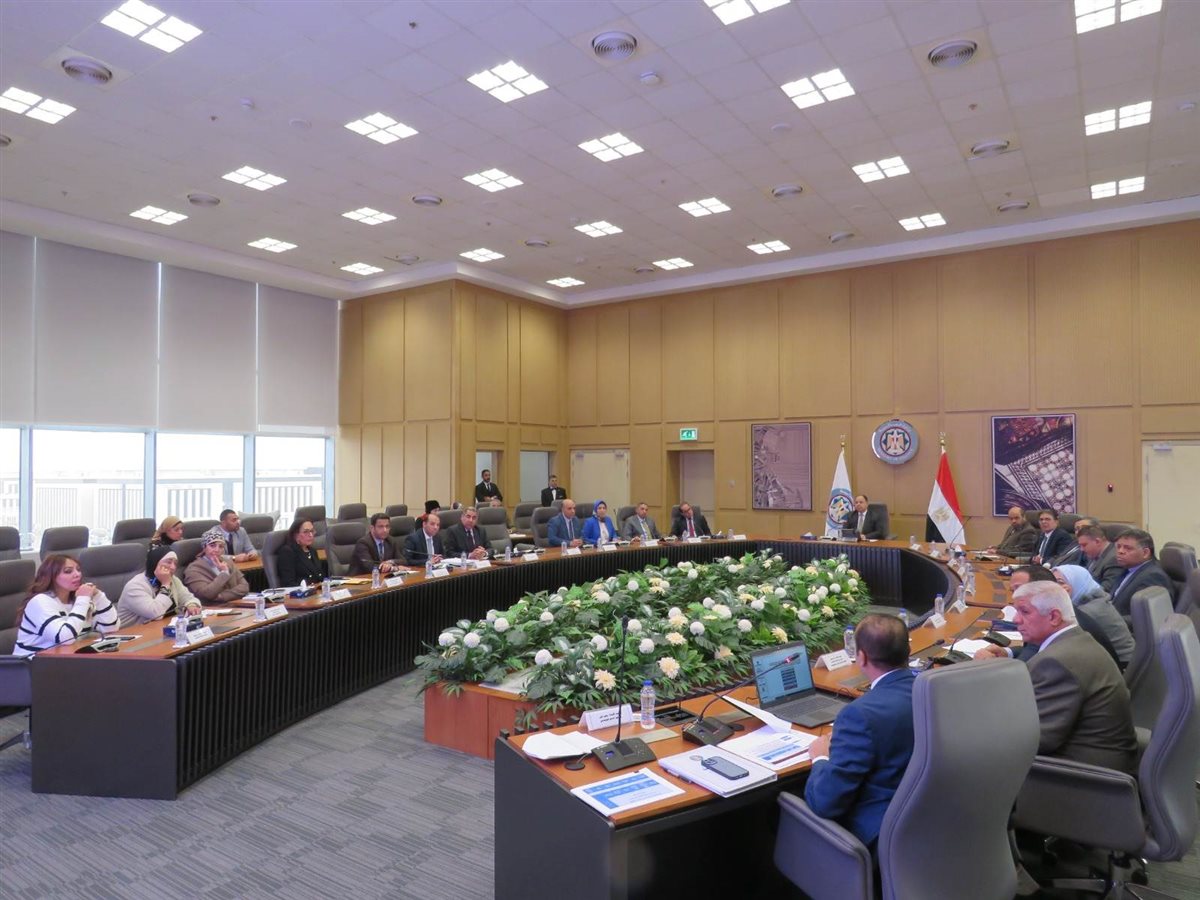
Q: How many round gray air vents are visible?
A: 13